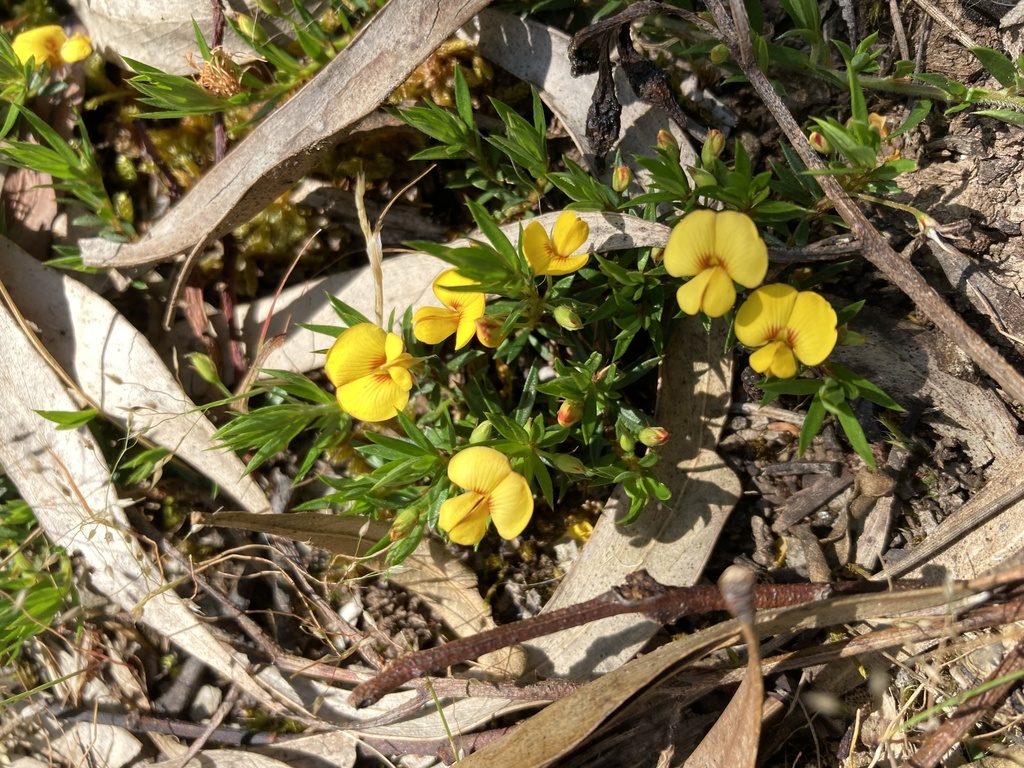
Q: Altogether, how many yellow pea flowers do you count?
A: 7